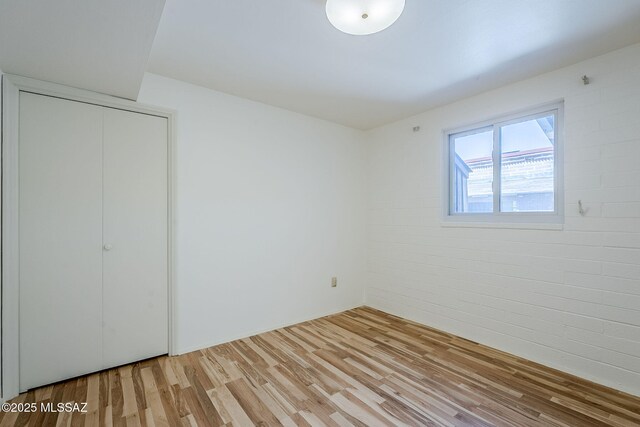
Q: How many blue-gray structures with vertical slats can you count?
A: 1